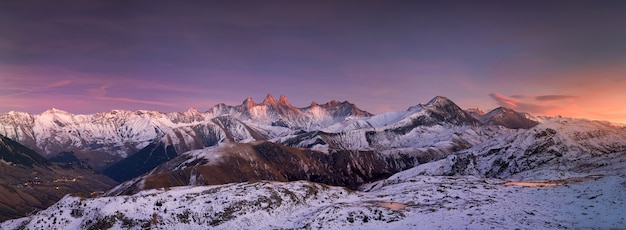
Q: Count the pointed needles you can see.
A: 3